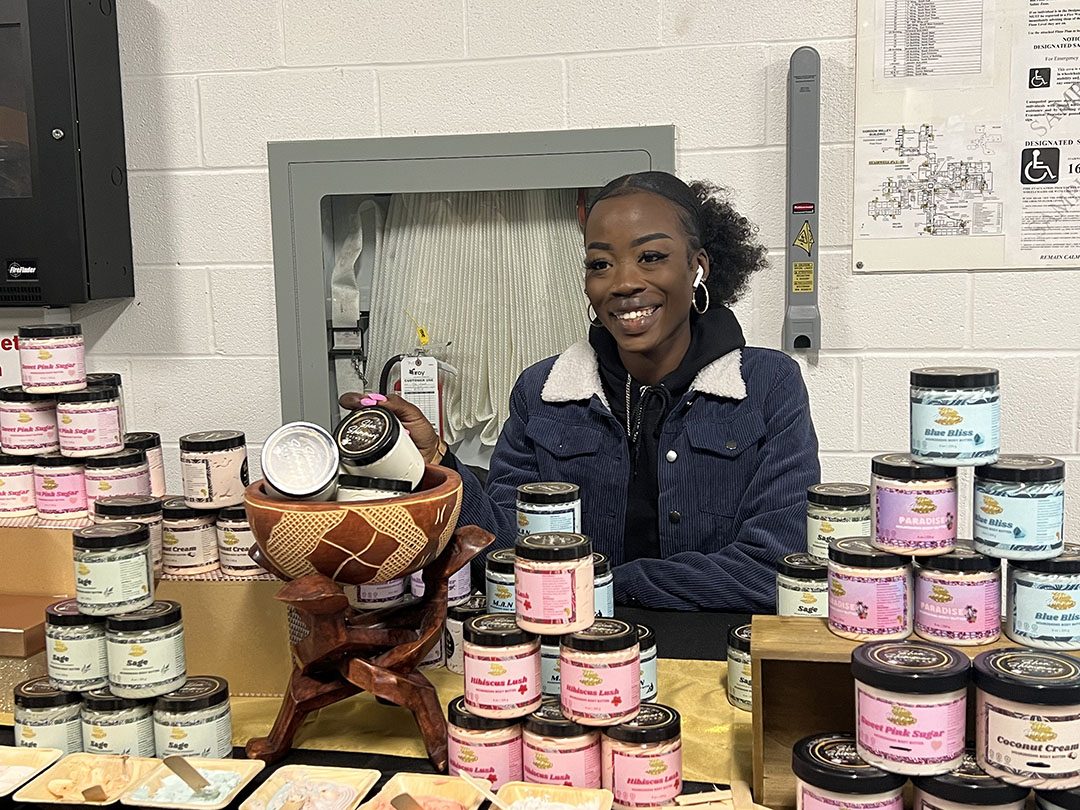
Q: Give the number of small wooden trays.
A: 6